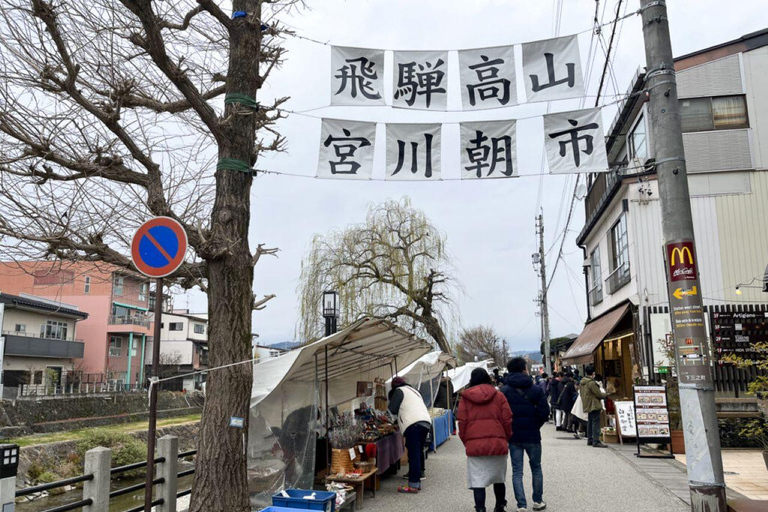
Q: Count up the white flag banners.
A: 8